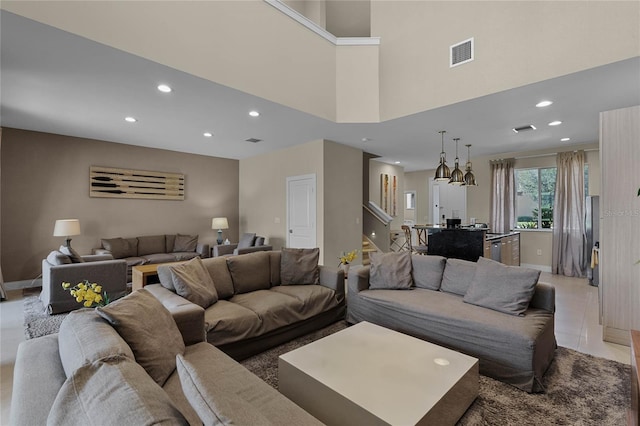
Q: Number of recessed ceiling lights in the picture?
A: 8